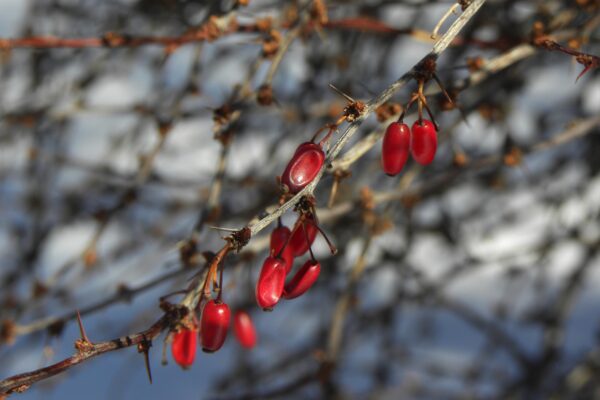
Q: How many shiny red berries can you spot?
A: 10